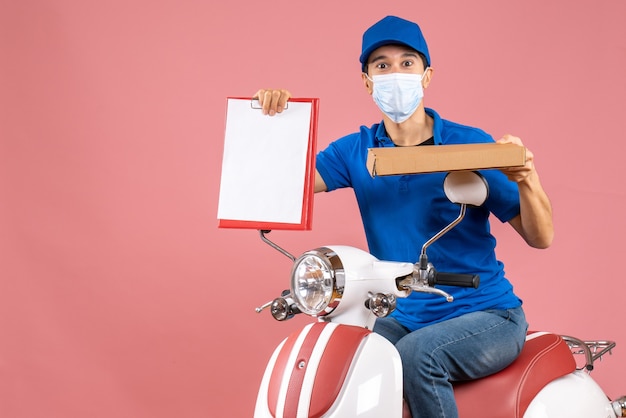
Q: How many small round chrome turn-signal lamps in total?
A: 2